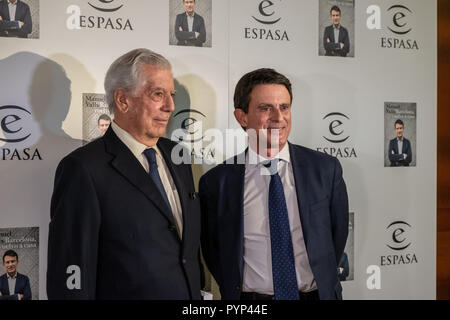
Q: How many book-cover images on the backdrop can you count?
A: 7